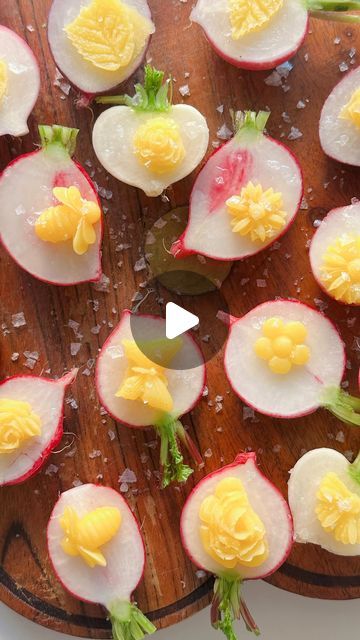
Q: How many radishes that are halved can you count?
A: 14